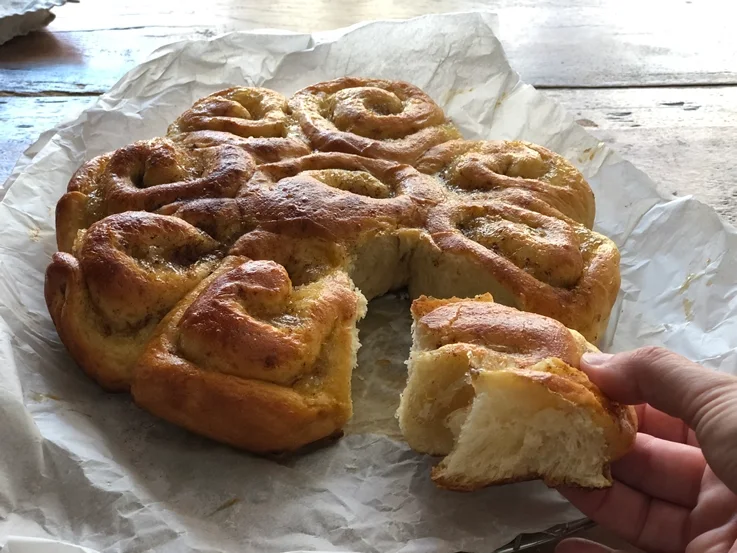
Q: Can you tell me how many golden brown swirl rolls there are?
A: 9